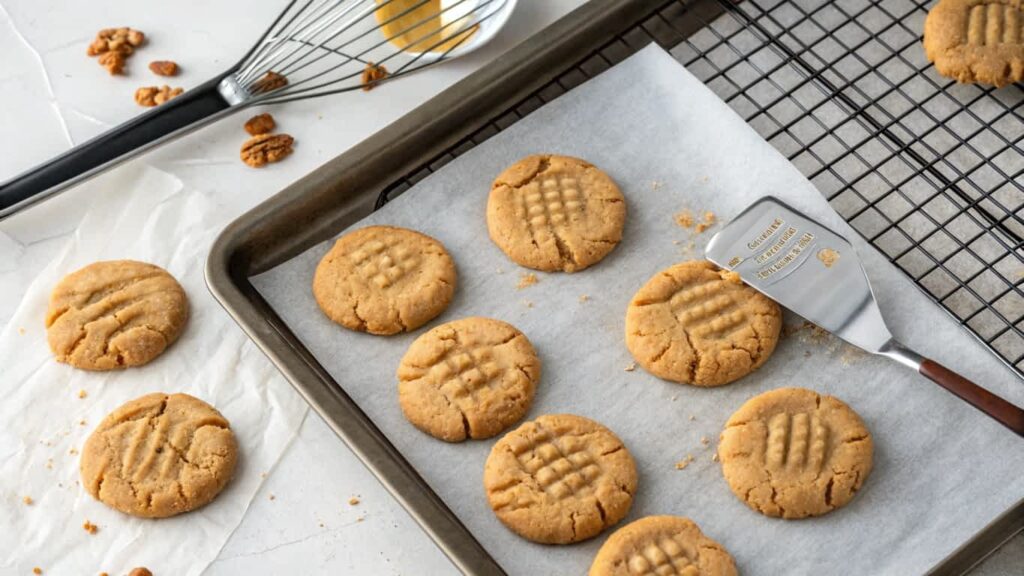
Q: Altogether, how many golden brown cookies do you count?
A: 10